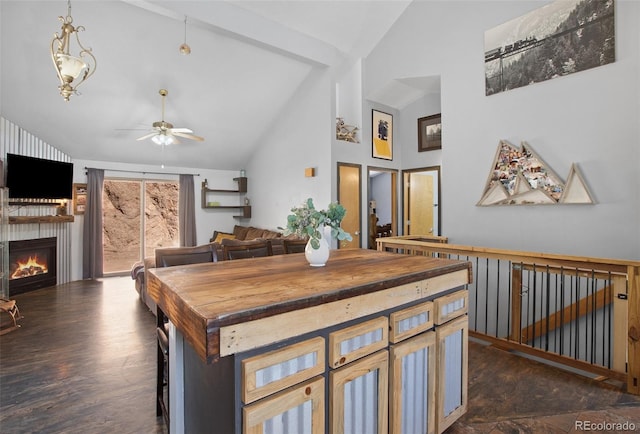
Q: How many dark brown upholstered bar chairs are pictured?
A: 3